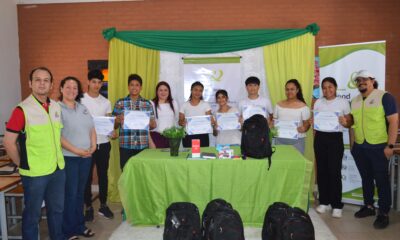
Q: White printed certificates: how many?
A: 7